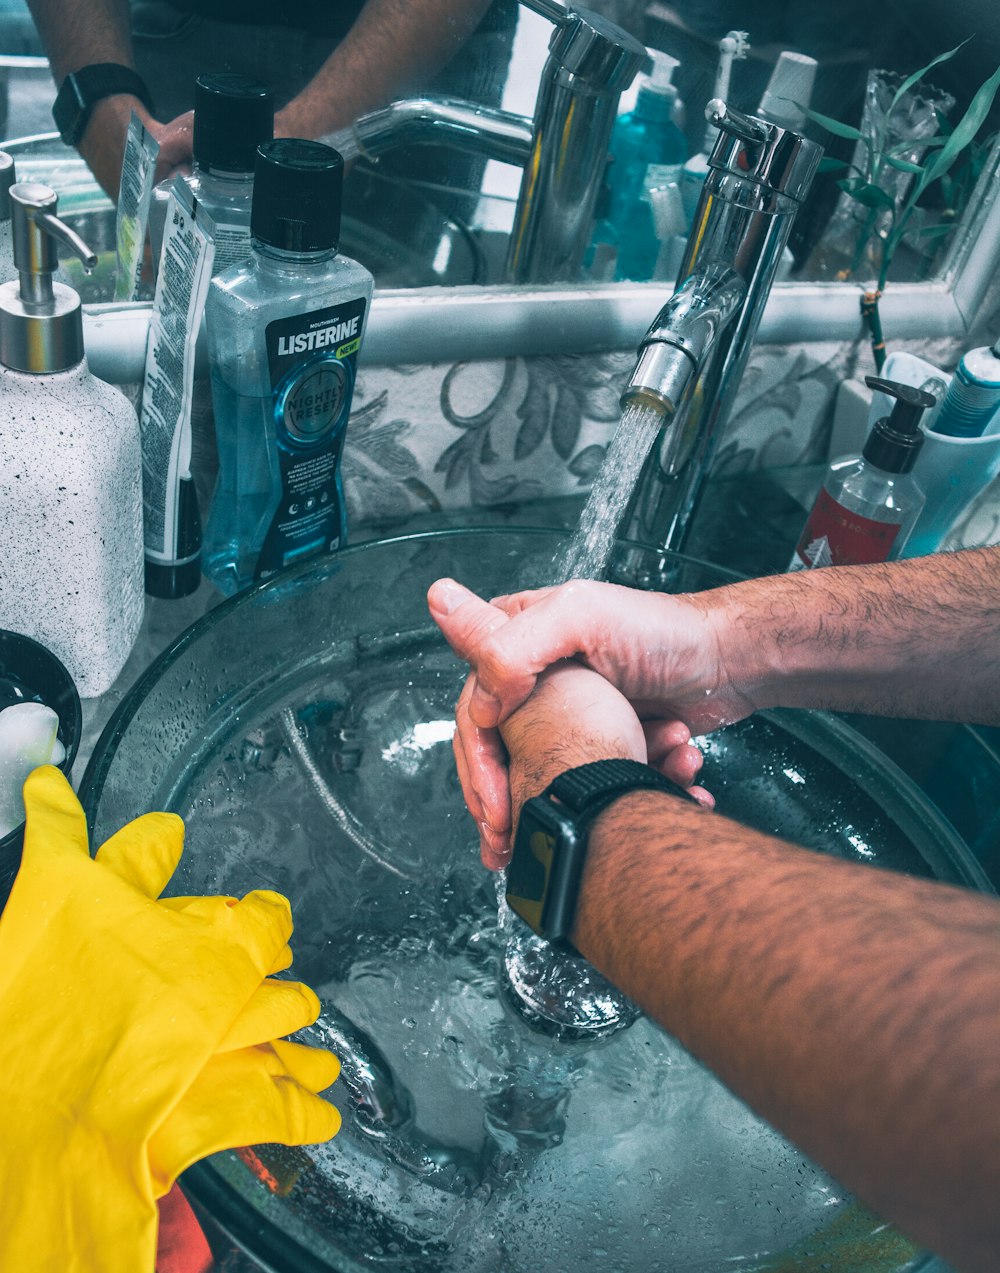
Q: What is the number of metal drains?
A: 1